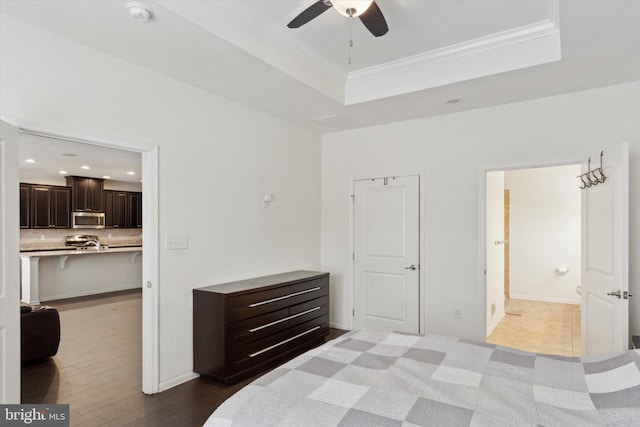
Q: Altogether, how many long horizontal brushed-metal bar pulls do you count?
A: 3